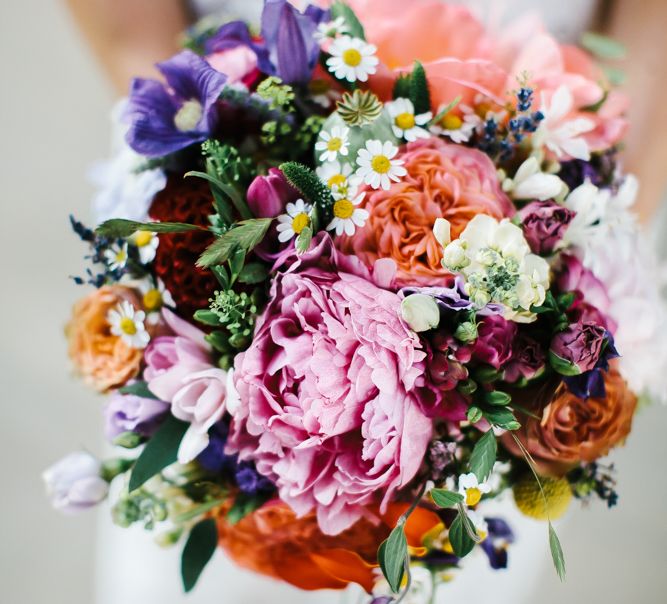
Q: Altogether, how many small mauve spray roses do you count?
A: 3